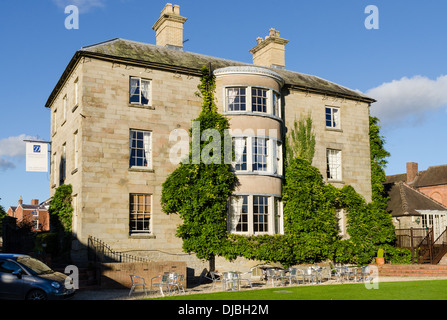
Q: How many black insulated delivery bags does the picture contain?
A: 0